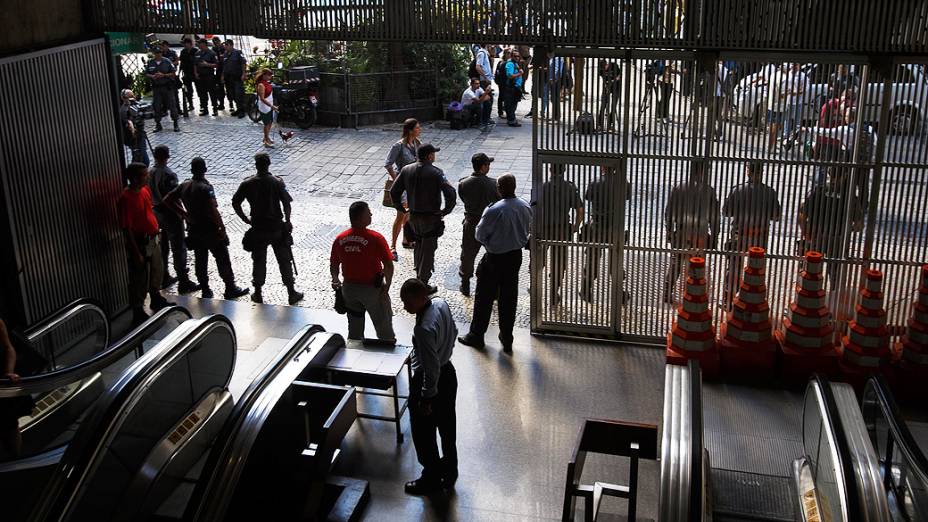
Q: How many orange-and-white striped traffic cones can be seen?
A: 5